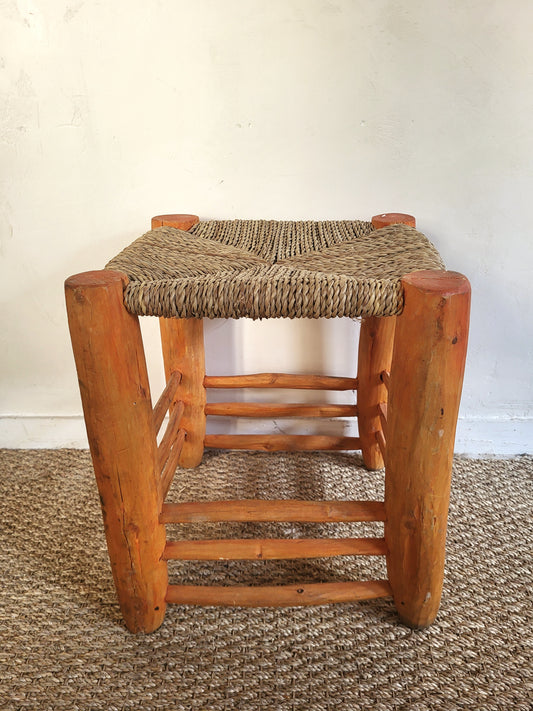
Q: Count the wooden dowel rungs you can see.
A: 12